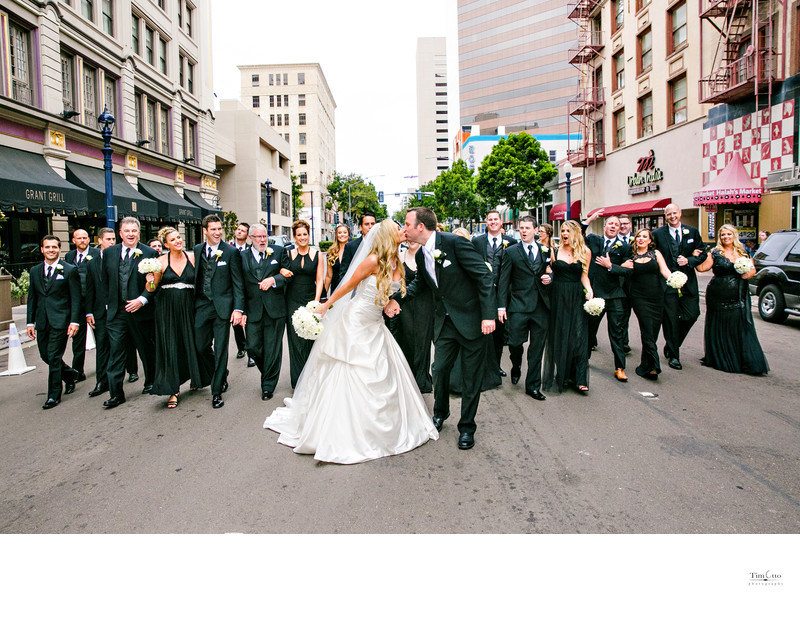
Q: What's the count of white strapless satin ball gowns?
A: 1